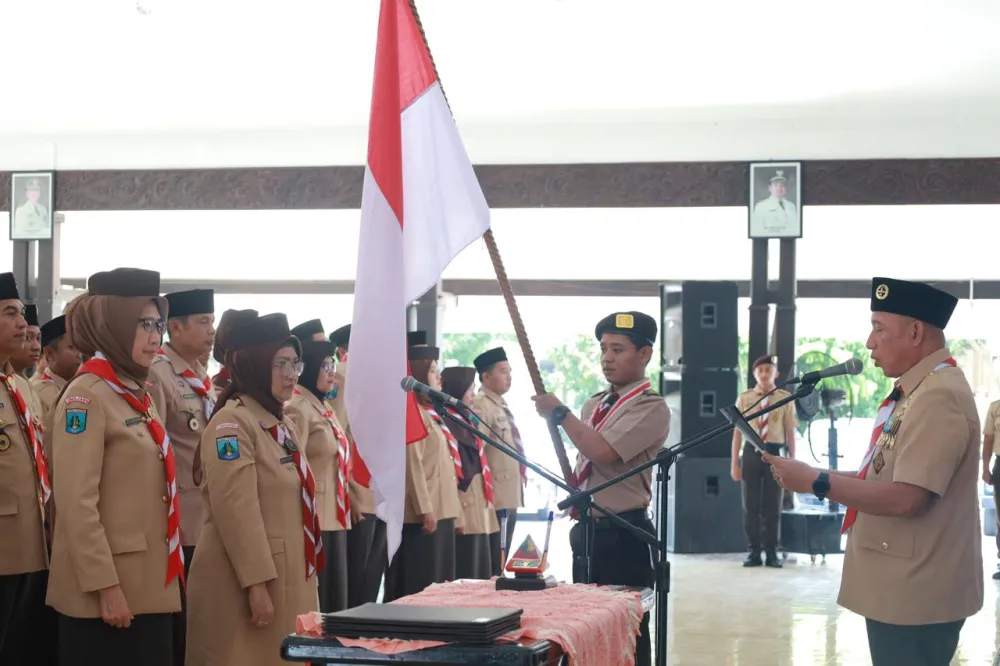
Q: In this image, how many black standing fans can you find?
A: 1